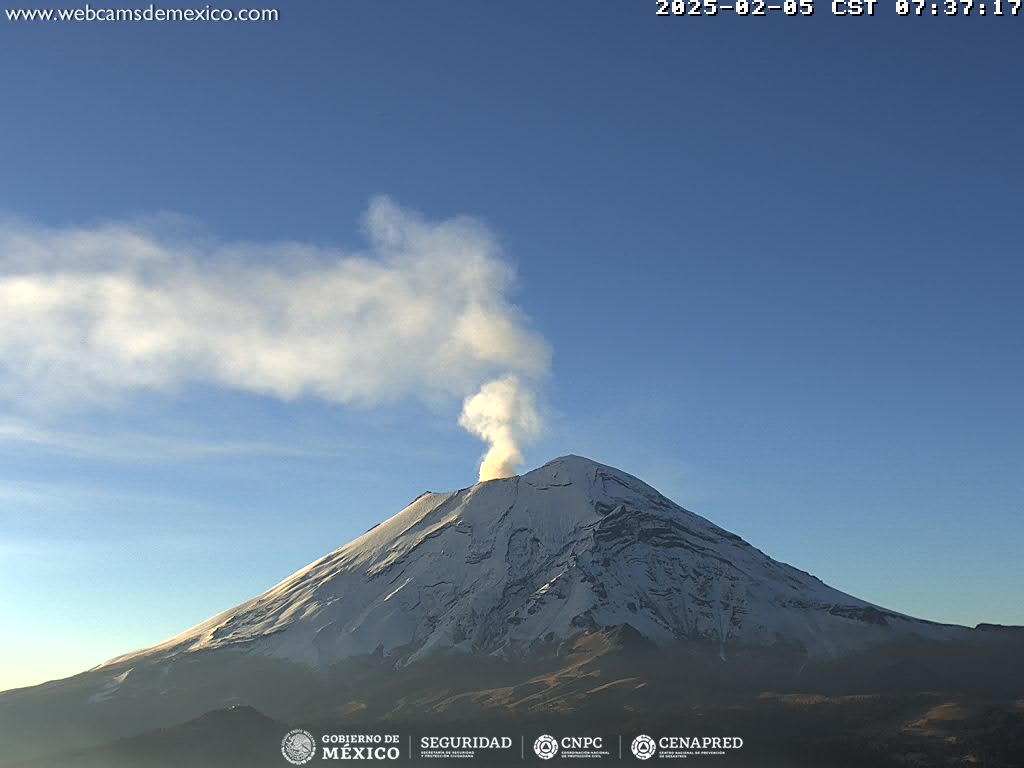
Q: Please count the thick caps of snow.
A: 1